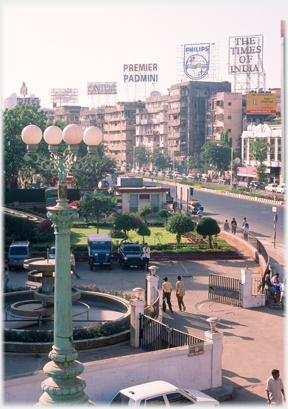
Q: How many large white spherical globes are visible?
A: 4